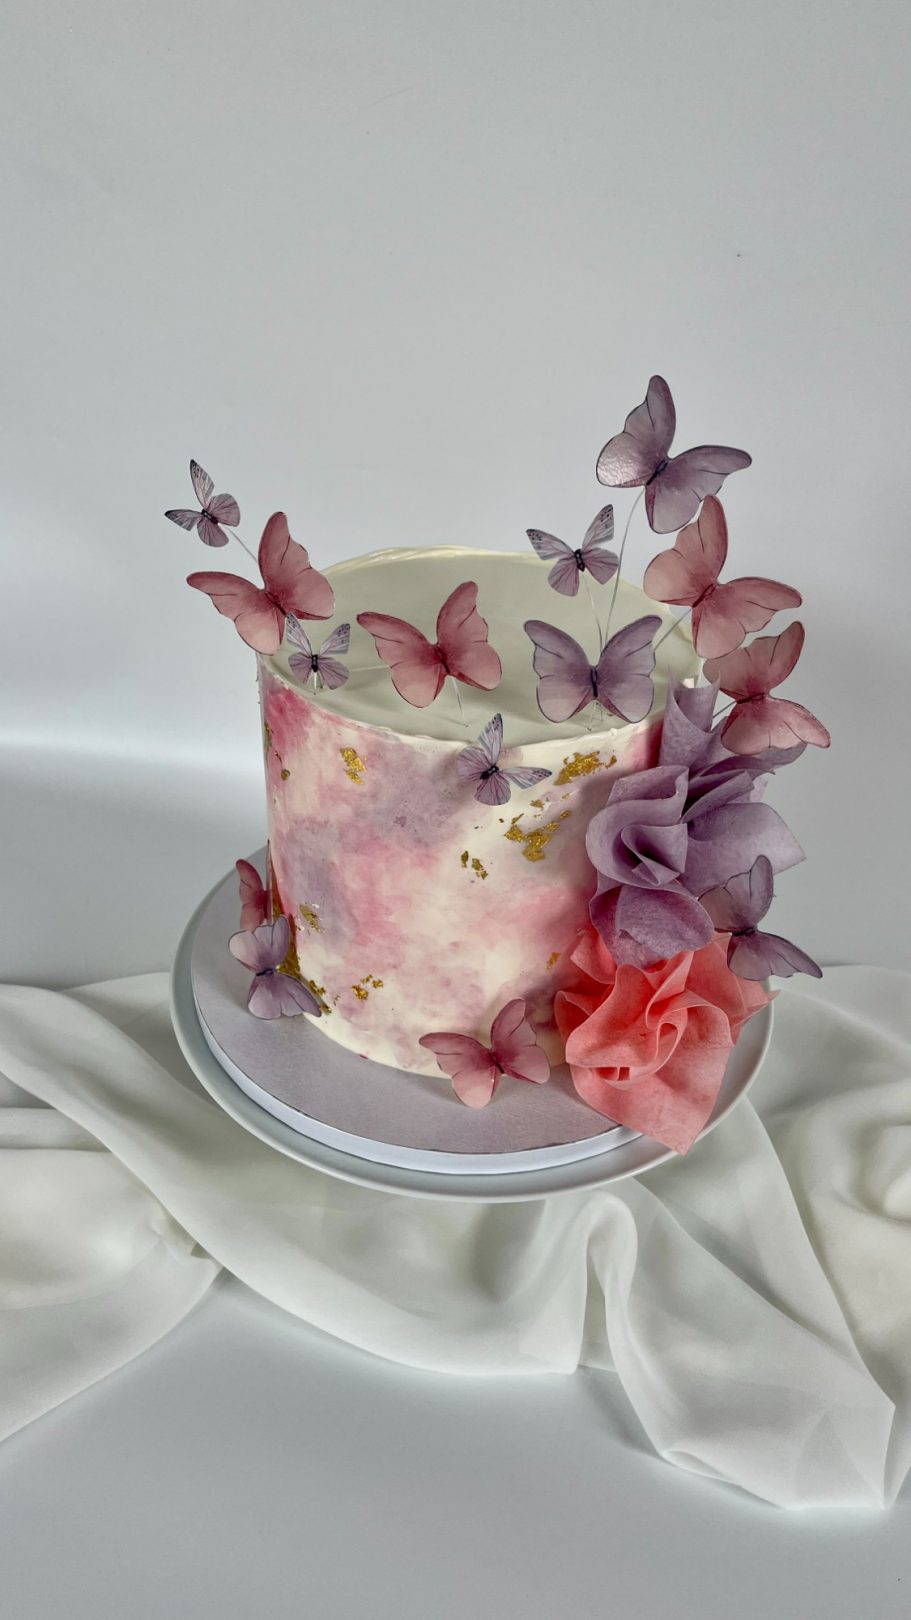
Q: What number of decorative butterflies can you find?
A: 14